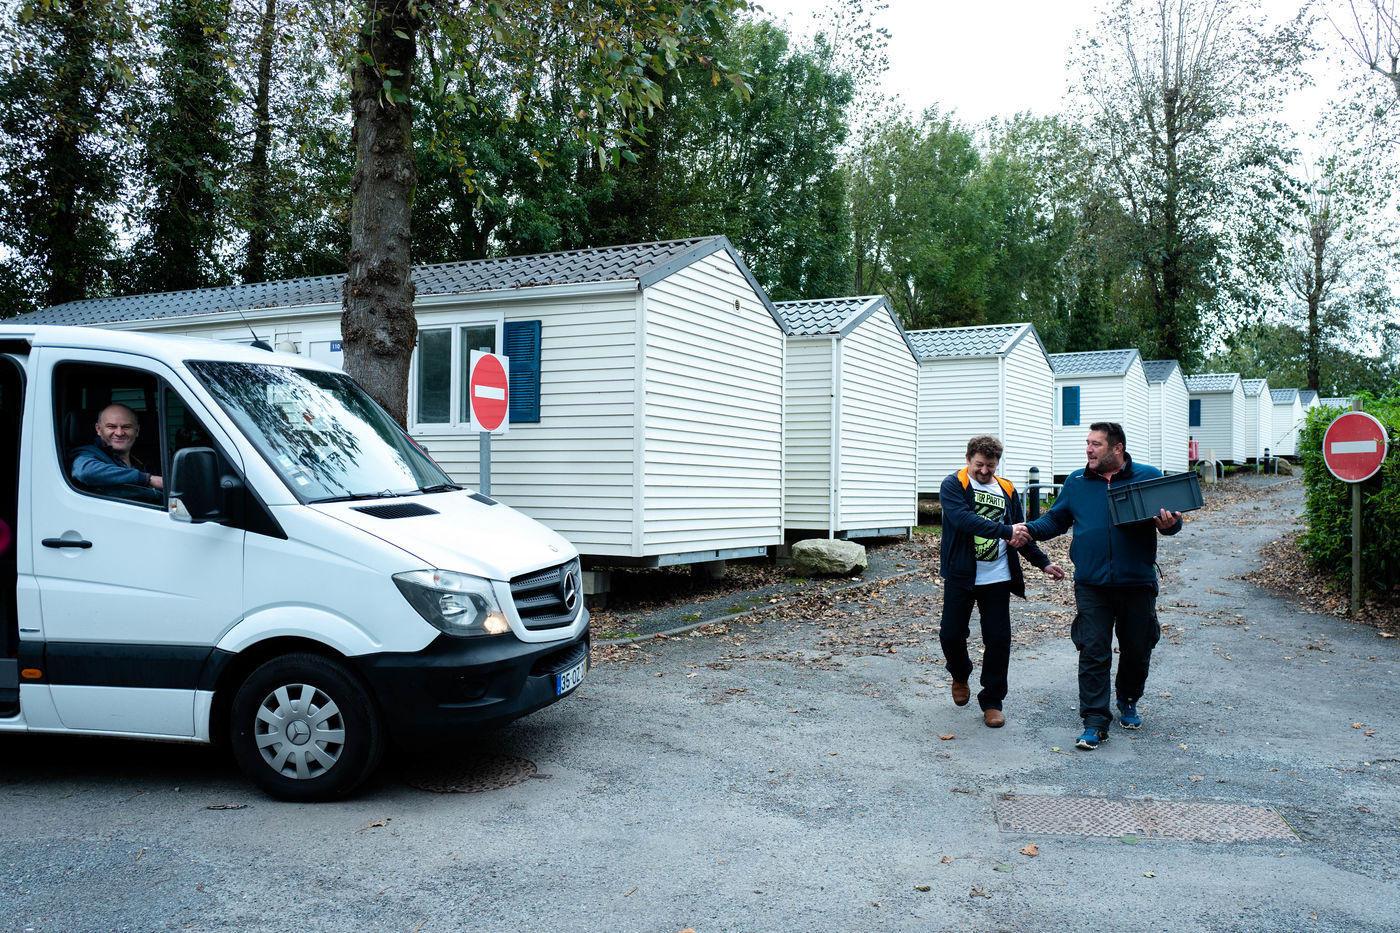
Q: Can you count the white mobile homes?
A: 10